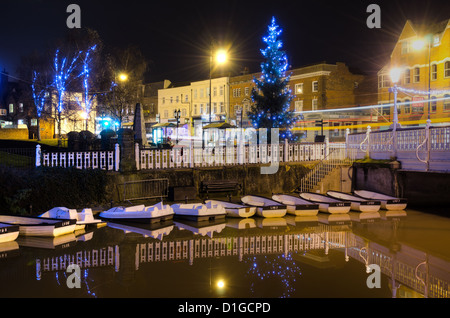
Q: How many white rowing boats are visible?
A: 8